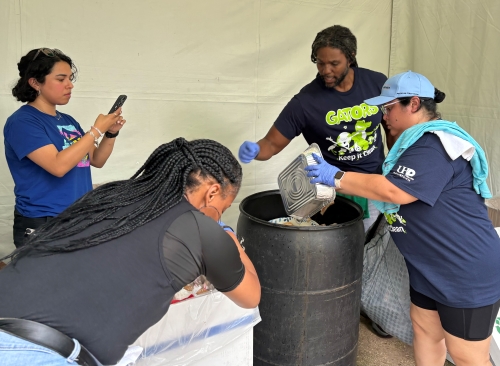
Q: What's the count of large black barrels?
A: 1